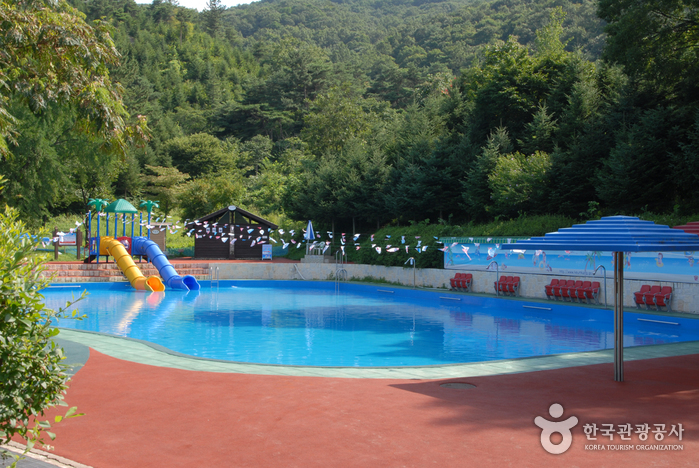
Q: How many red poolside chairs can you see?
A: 15